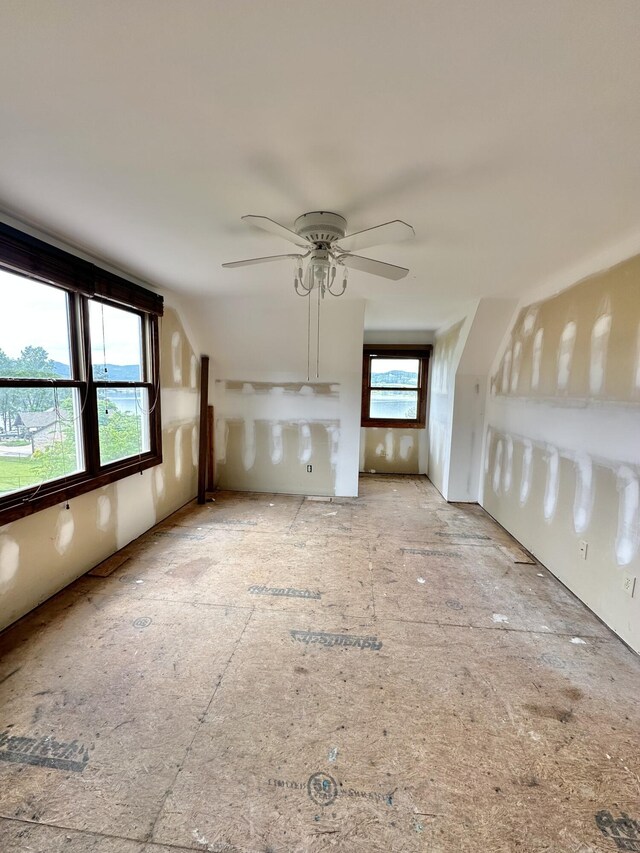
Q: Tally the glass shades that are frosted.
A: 0